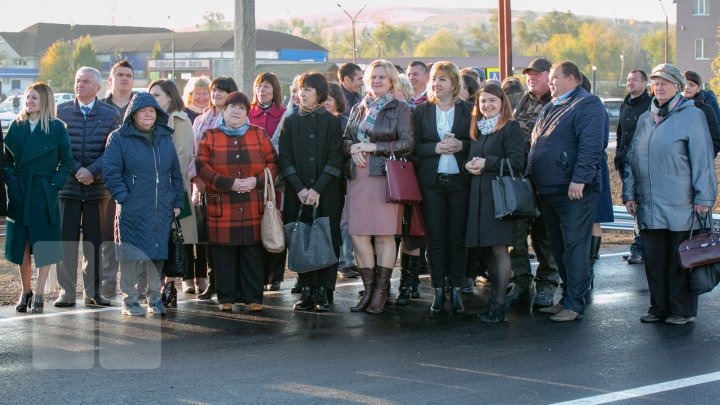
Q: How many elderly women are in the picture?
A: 2